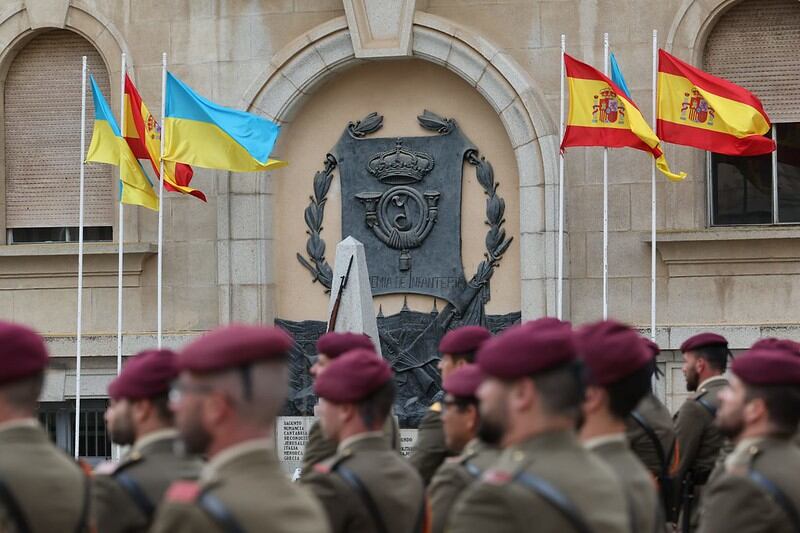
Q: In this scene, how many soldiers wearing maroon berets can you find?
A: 13